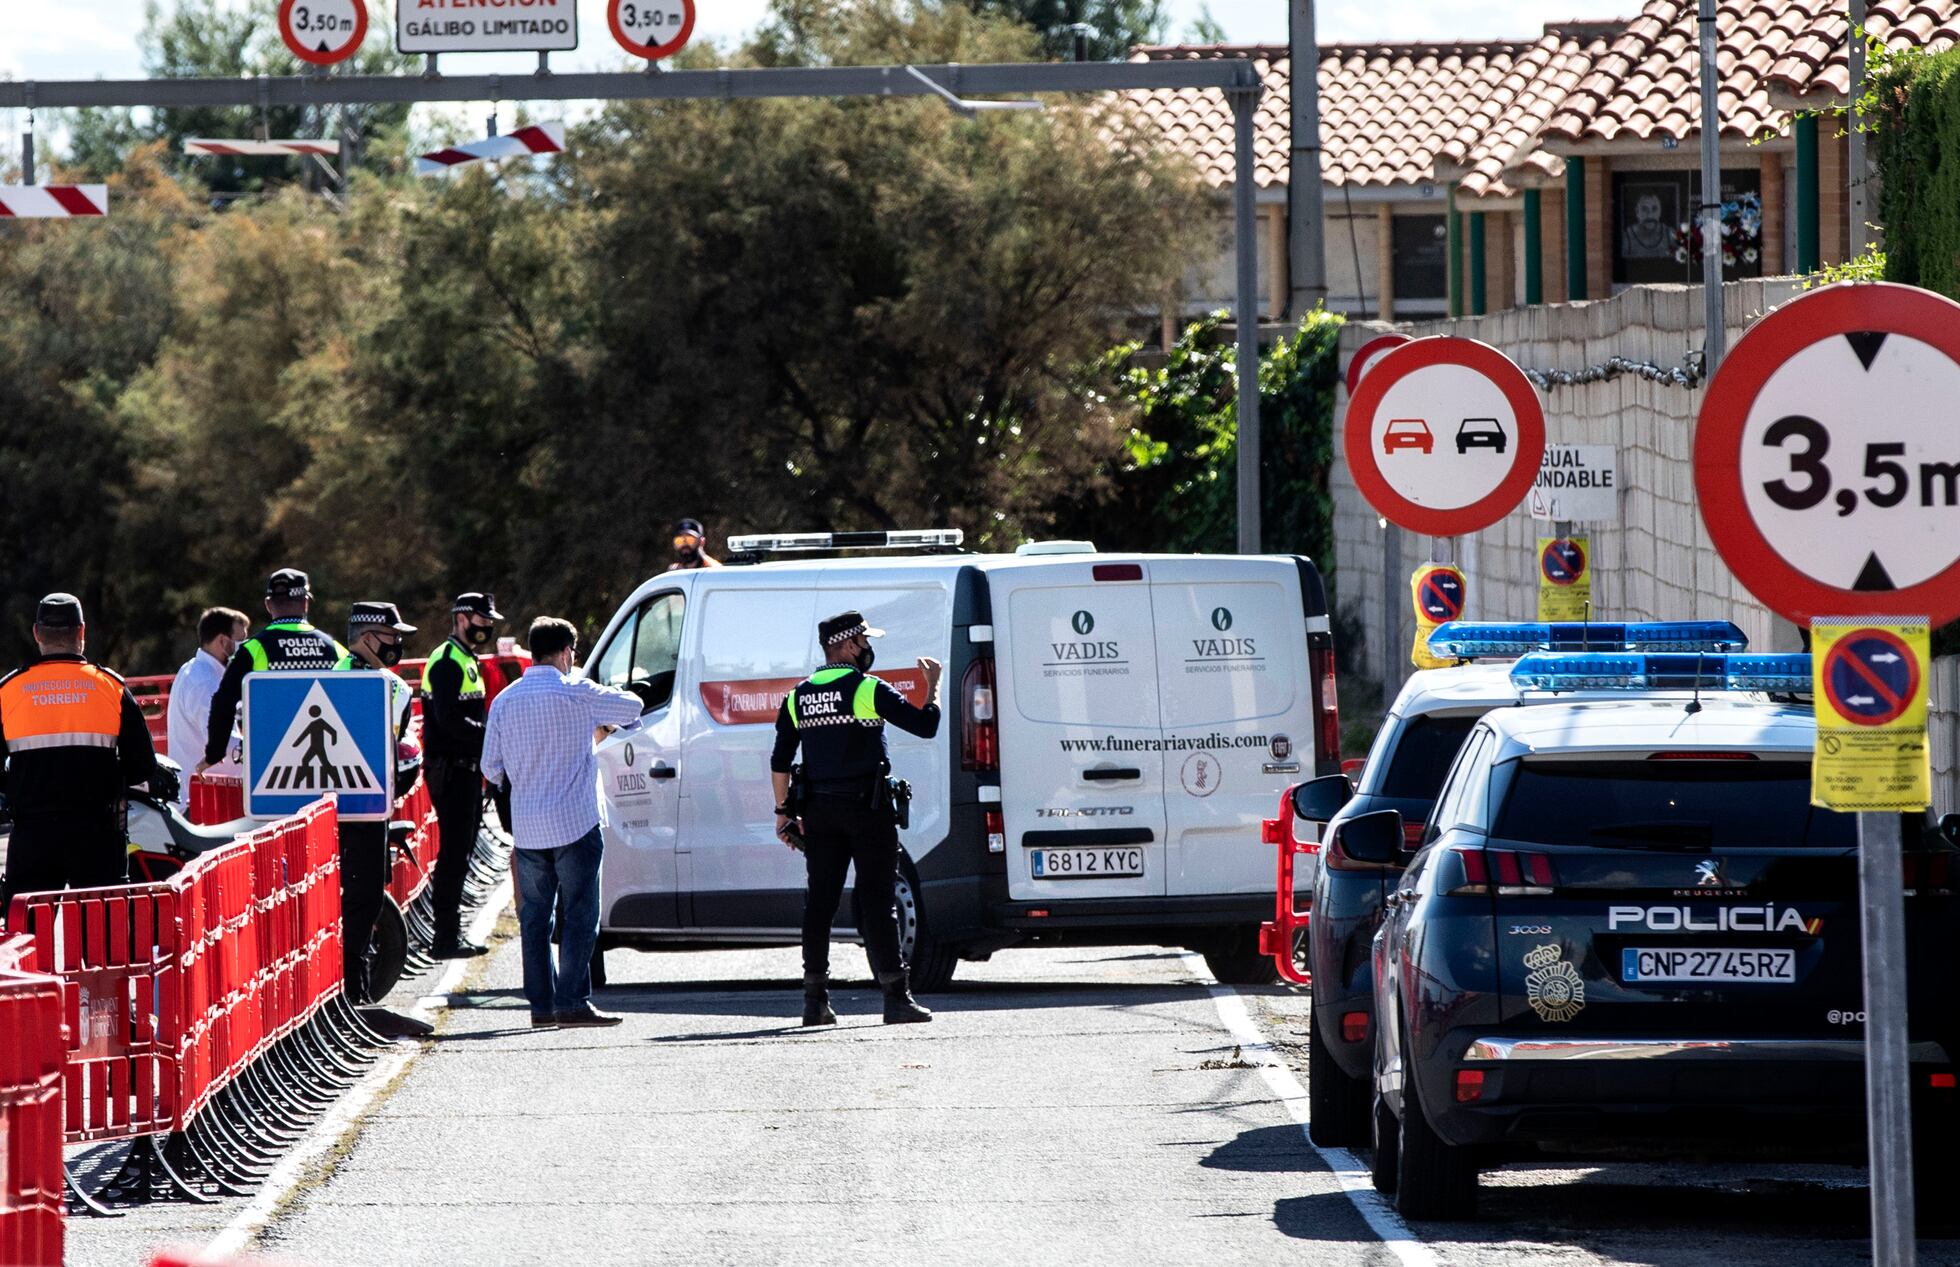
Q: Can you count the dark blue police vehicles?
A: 2